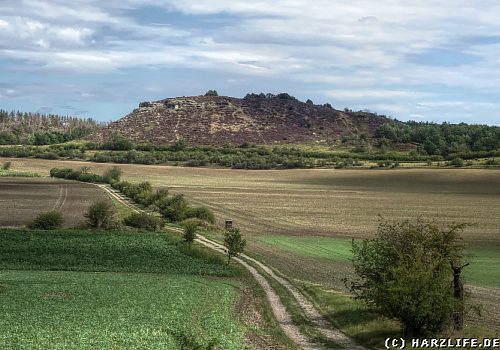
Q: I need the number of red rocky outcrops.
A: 1